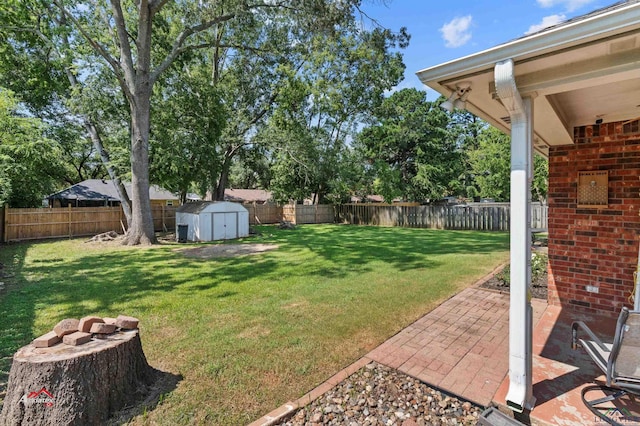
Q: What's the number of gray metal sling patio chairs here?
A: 1